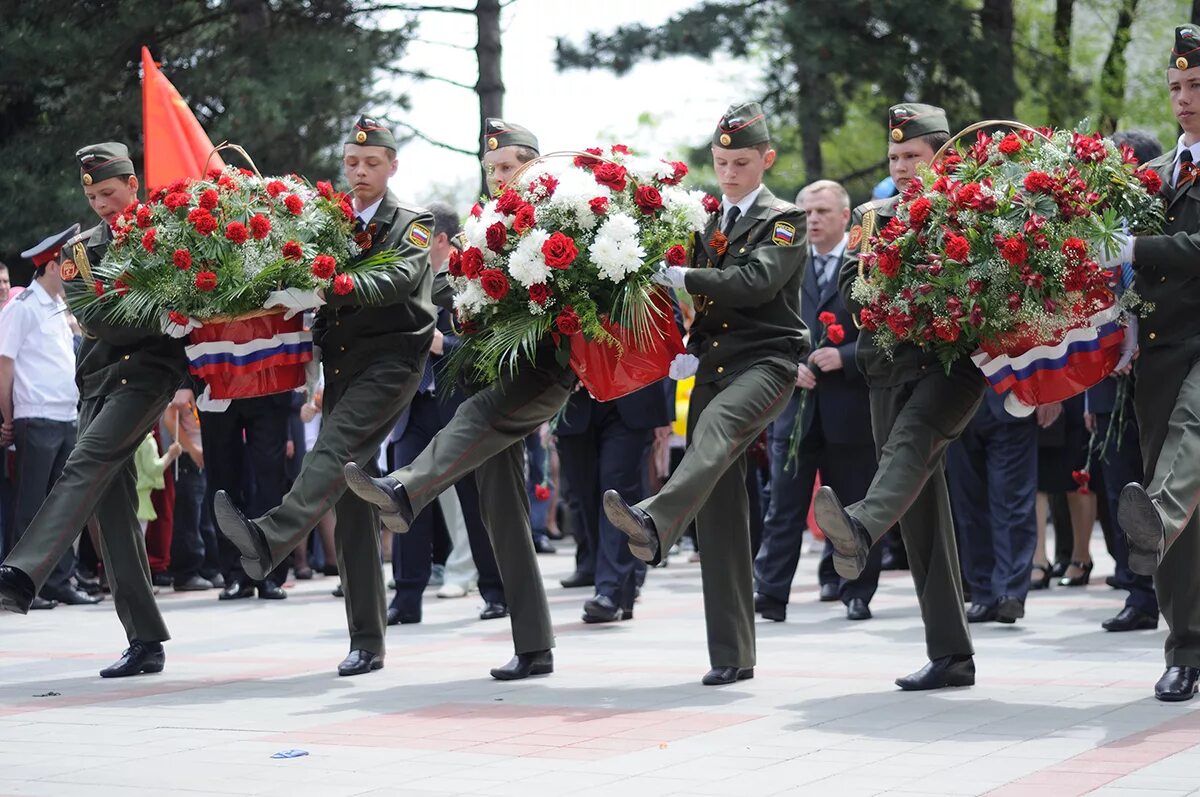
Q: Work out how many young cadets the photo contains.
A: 6